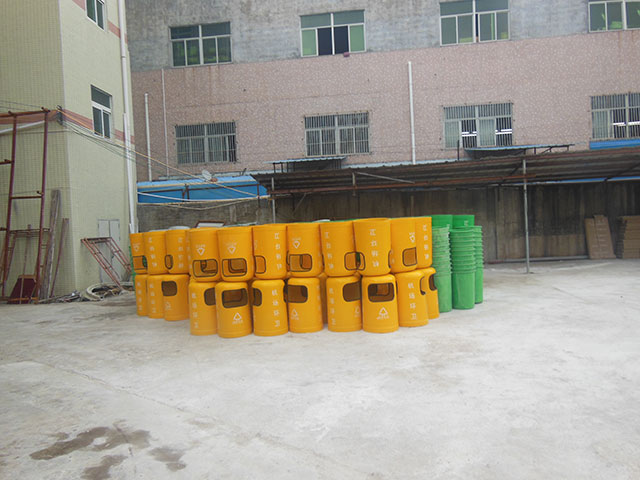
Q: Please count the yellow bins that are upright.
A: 11